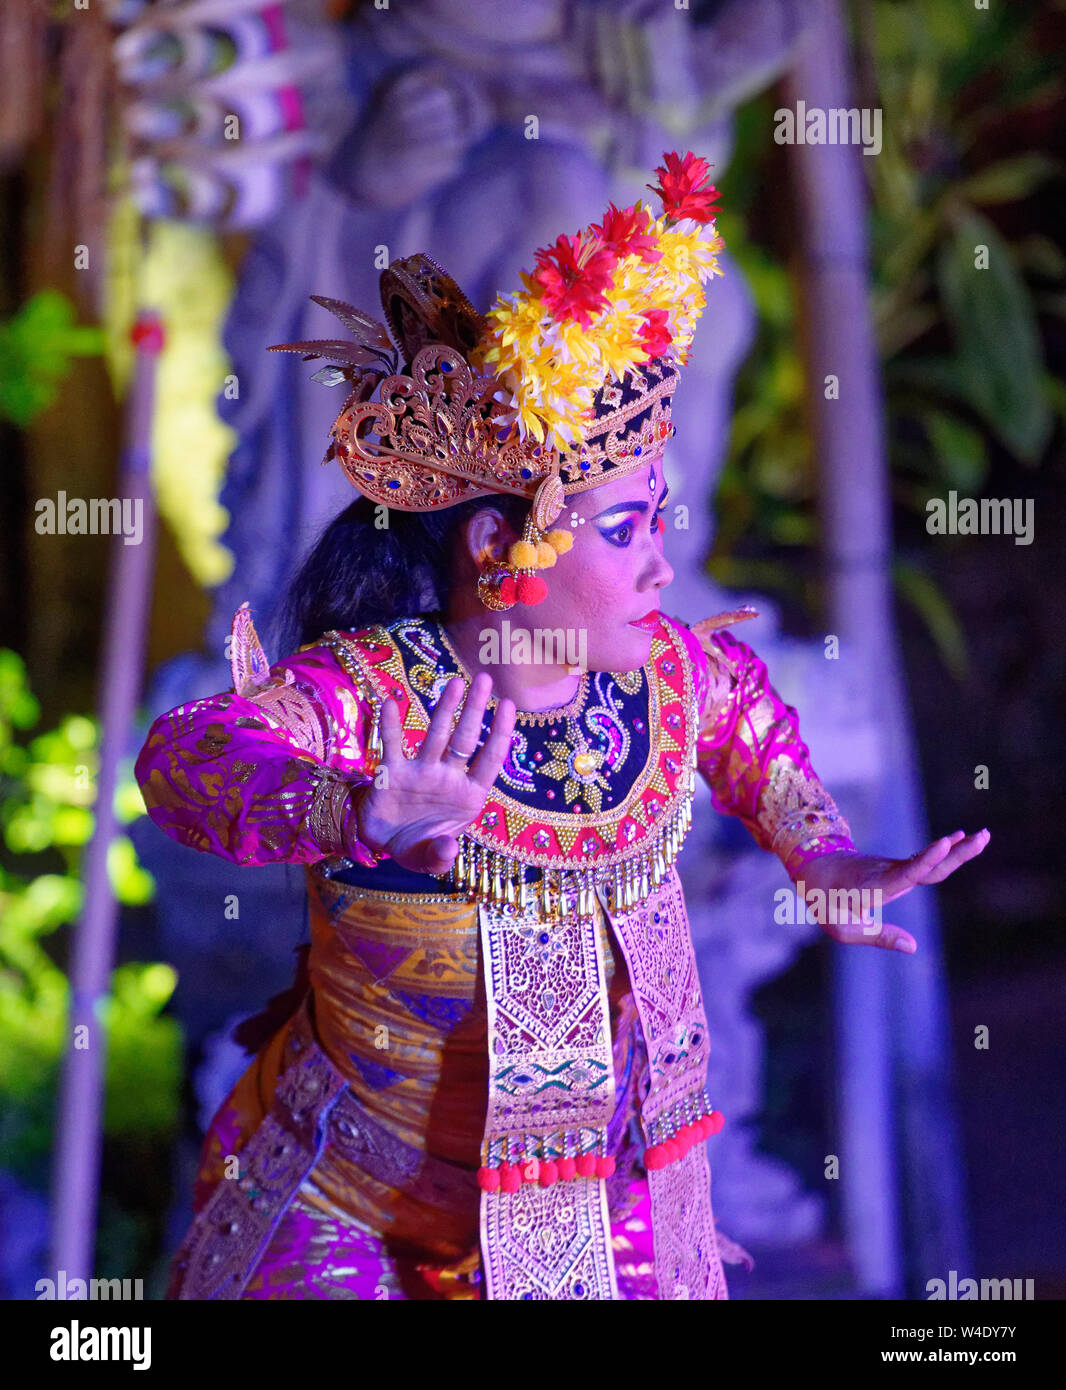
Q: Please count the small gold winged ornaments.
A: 2